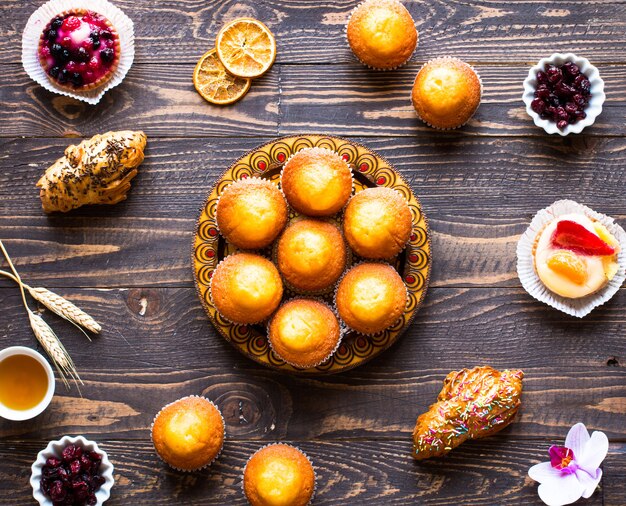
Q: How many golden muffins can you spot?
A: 11